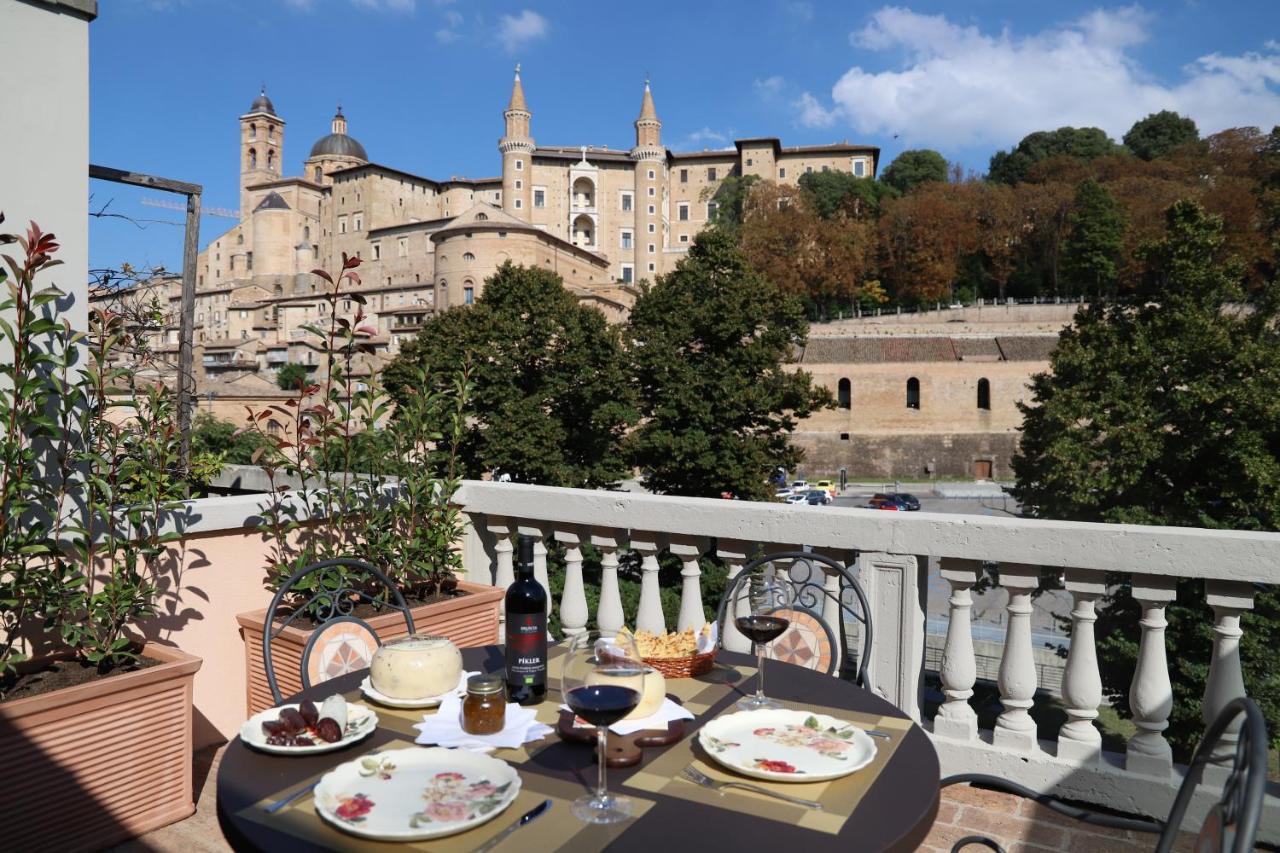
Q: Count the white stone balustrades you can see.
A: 14